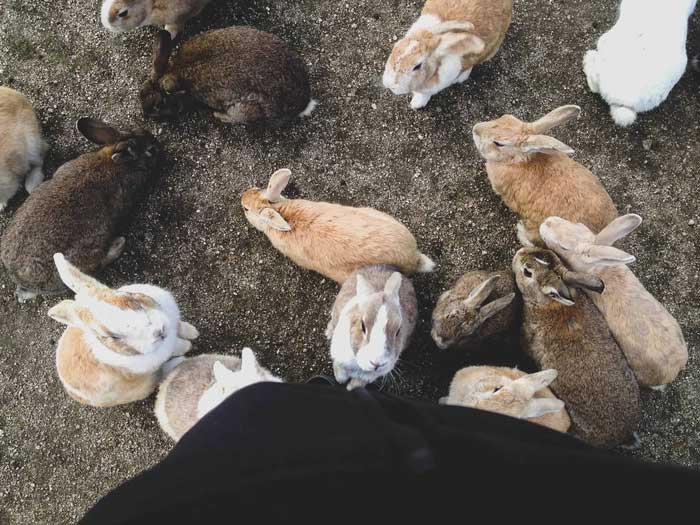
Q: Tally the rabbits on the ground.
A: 15